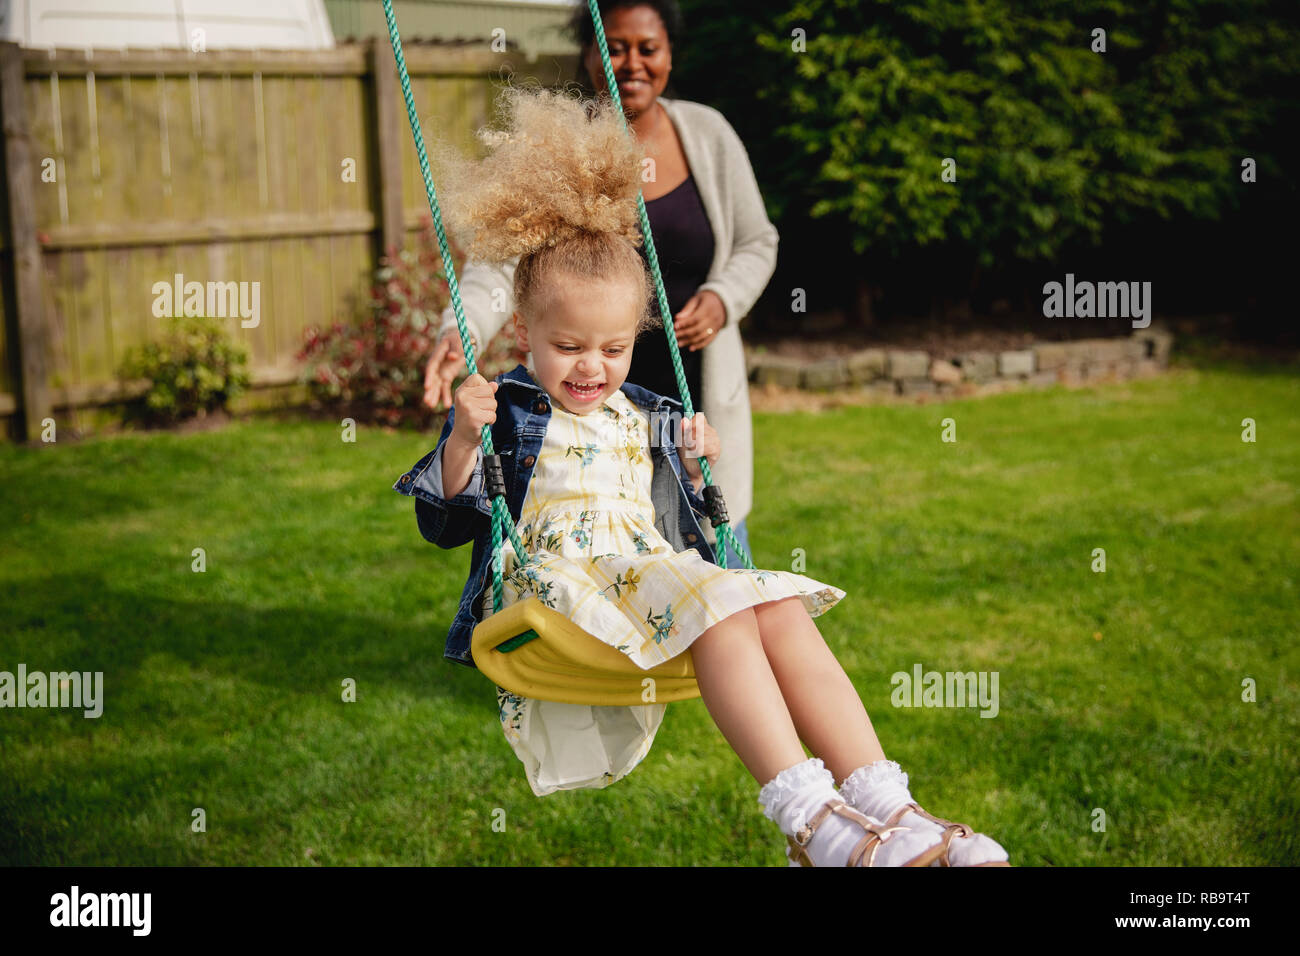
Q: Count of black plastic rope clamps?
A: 2